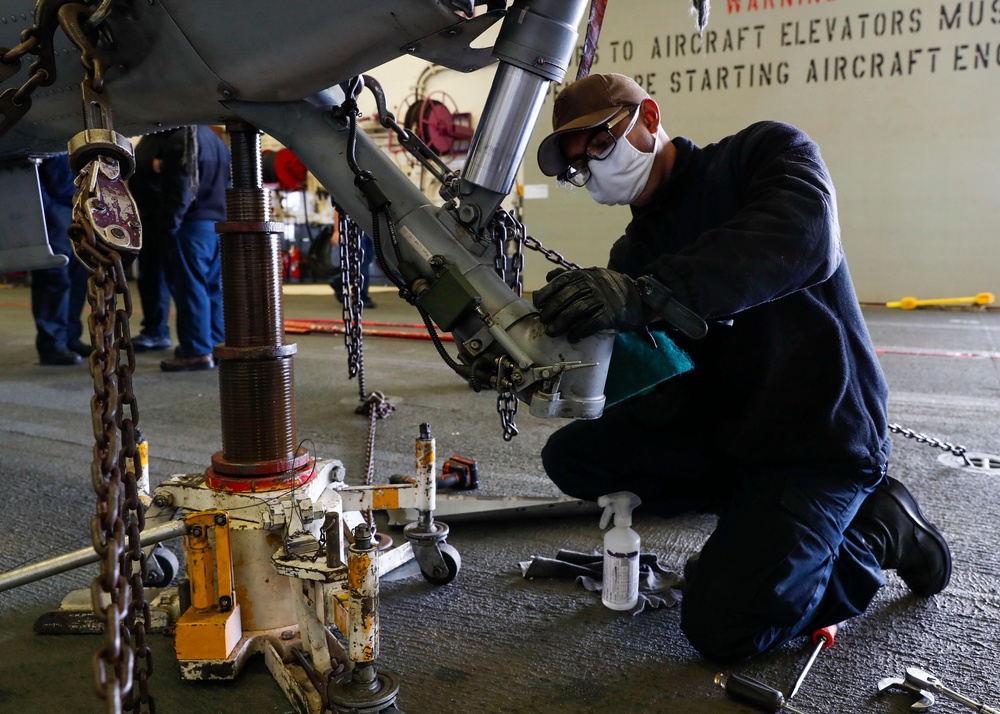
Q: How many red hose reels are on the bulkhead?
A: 2